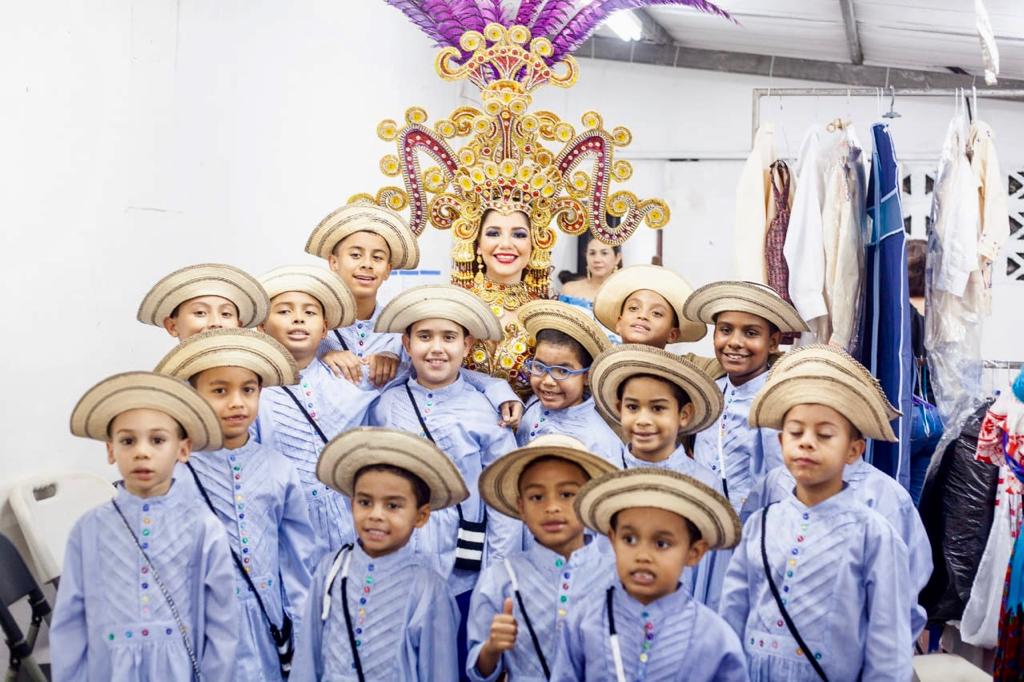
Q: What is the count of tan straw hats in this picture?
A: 14